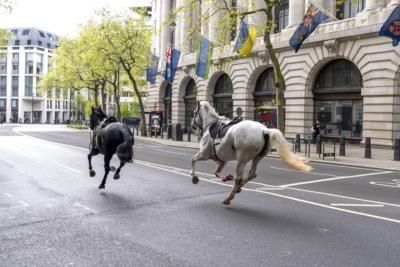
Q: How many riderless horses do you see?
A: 2